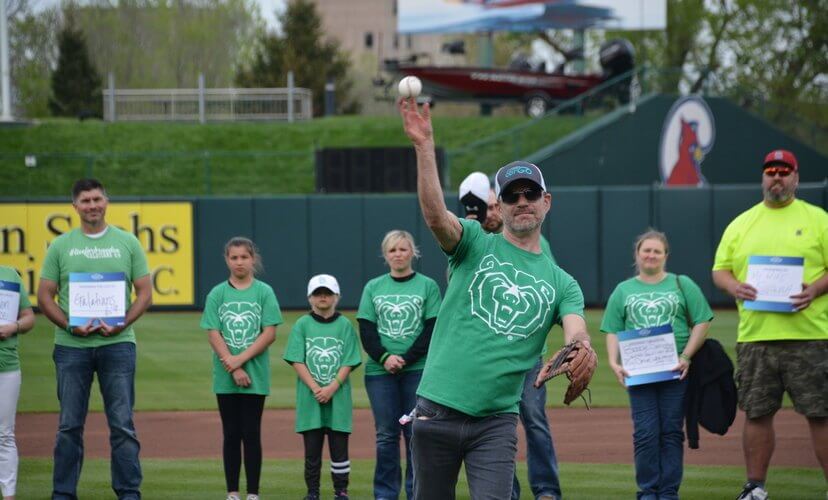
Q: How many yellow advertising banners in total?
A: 1